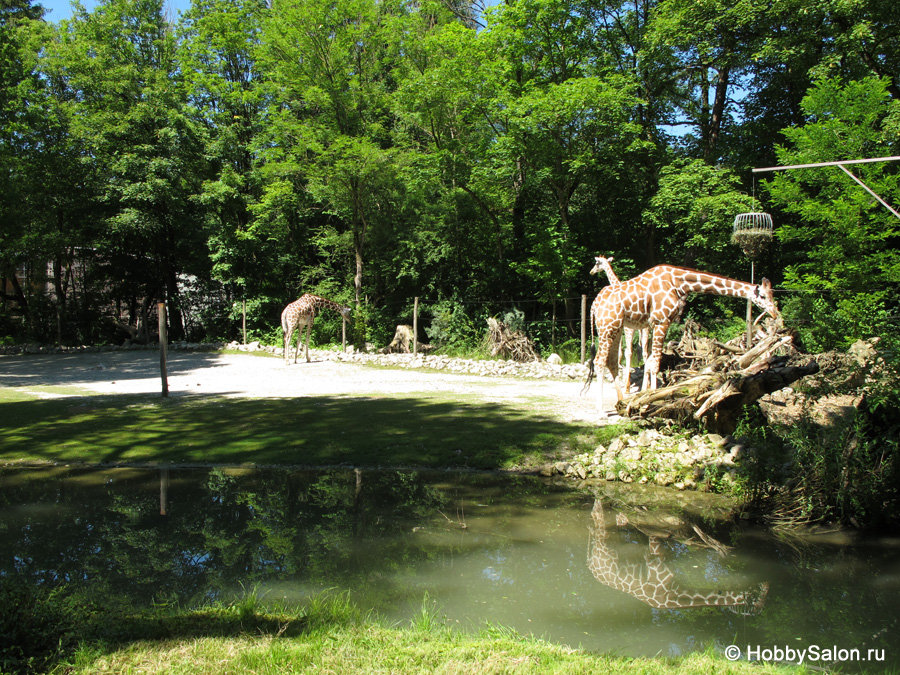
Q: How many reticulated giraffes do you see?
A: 3